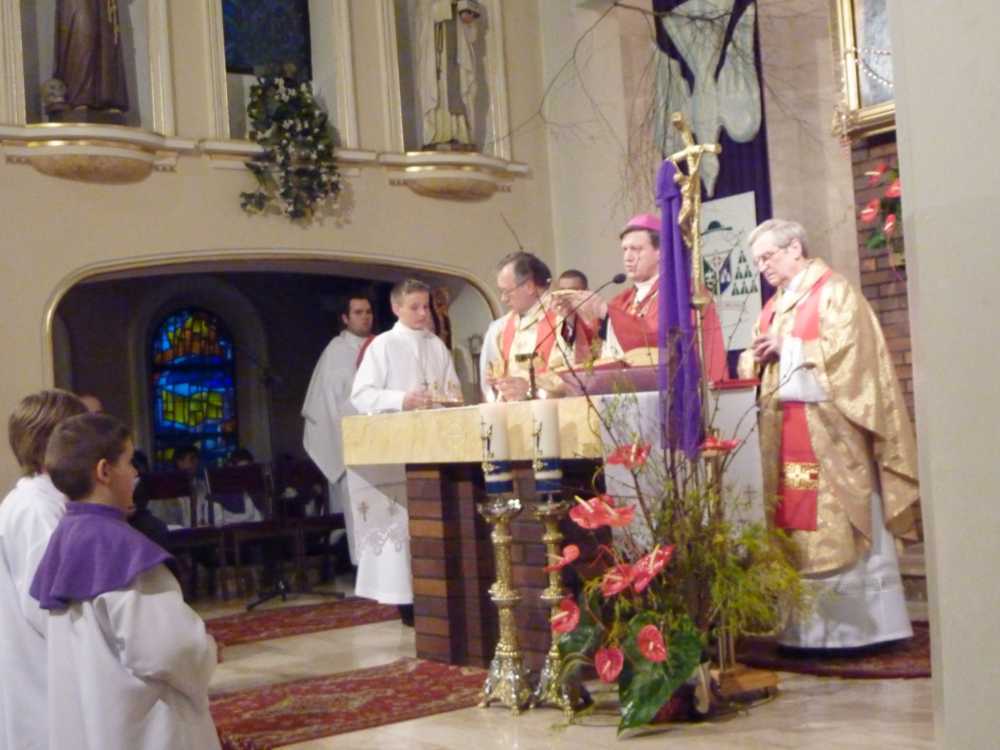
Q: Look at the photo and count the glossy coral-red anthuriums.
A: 14